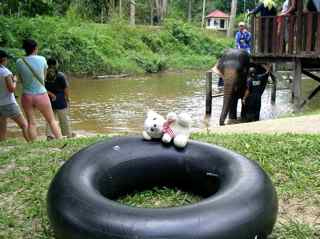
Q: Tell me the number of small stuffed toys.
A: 1